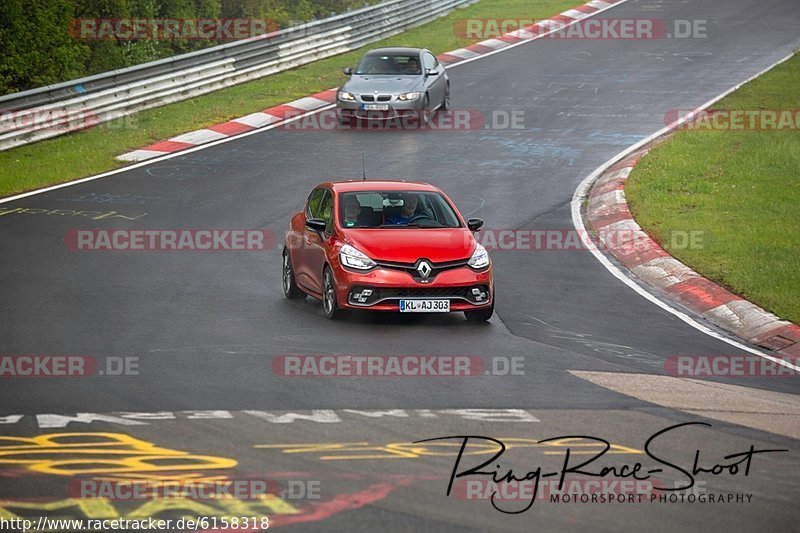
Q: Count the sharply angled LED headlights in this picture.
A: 2